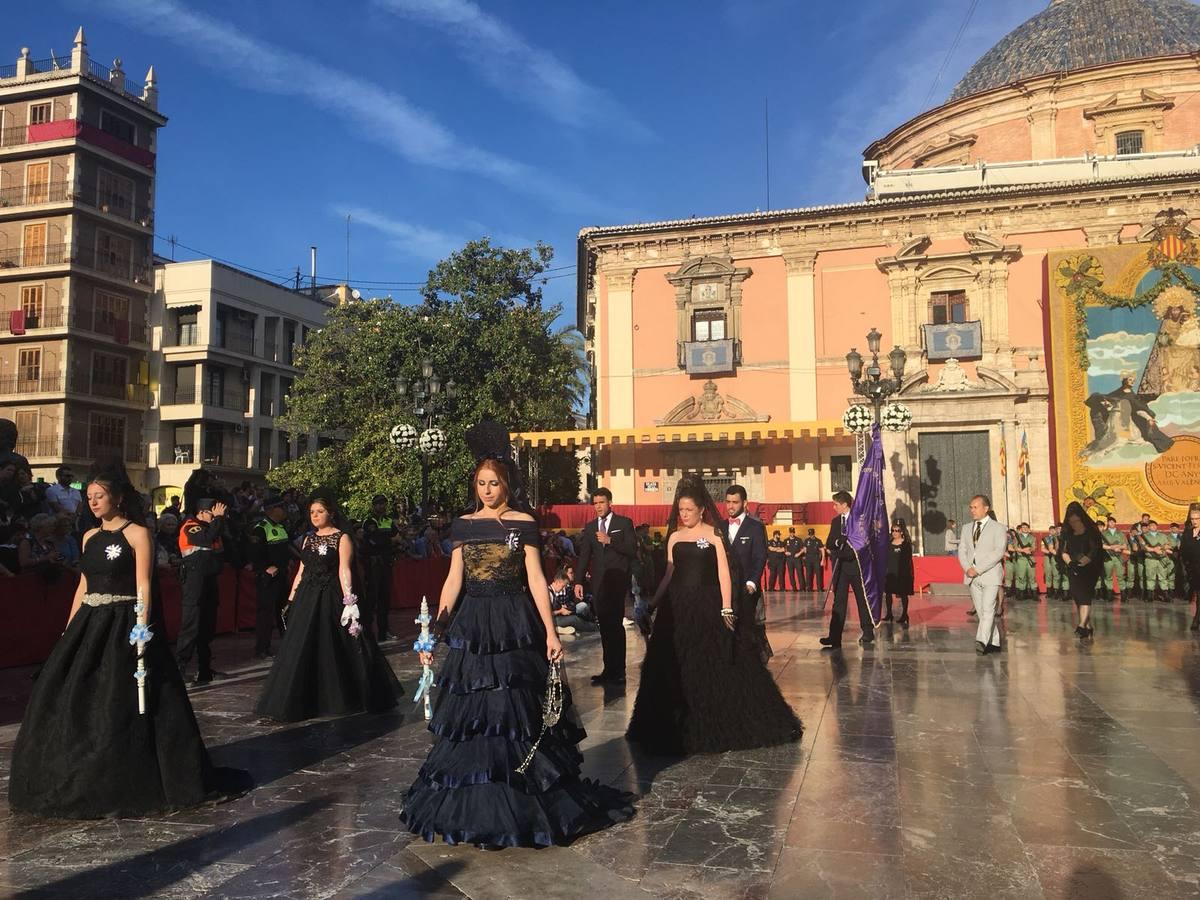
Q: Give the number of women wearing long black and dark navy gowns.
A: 4